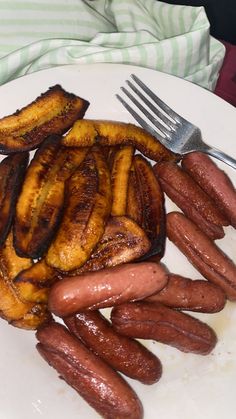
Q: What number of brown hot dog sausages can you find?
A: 8